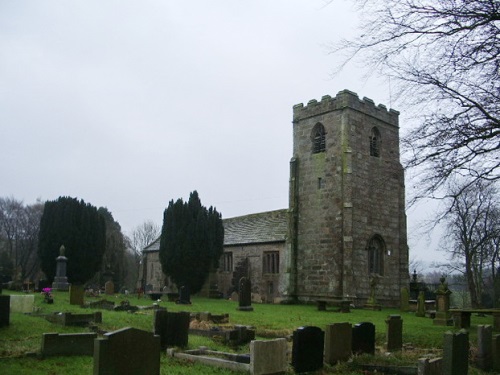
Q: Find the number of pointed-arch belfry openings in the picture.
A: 2